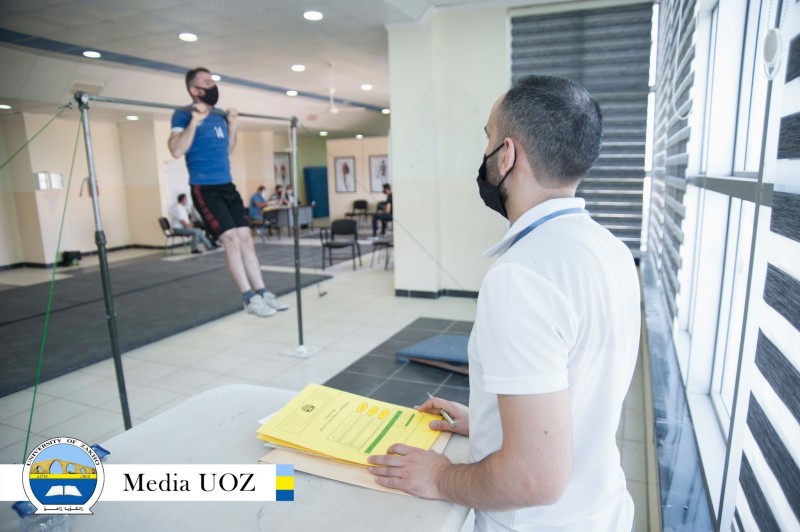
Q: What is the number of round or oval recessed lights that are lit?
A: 12